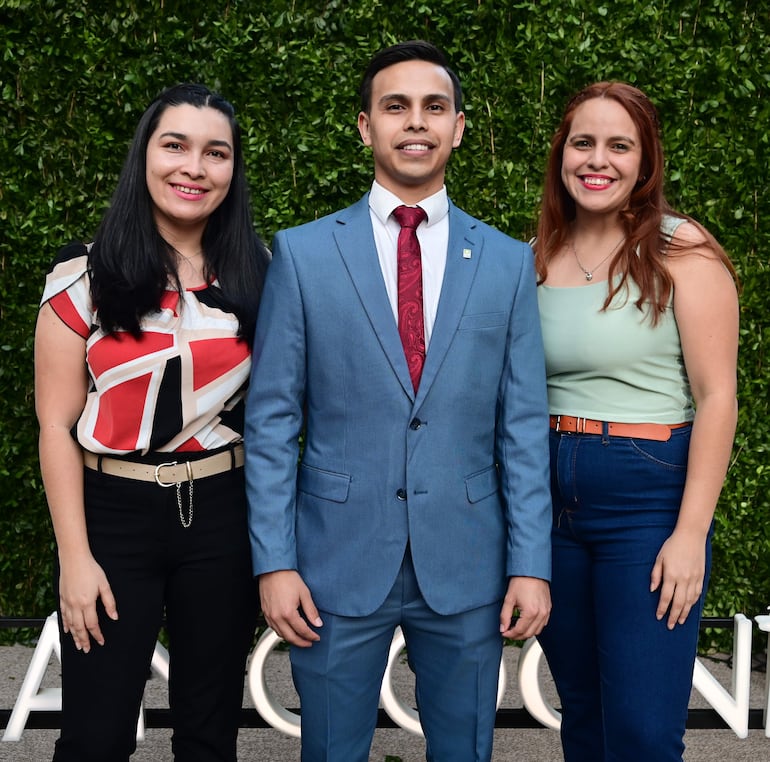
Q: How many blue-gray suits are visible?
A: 1